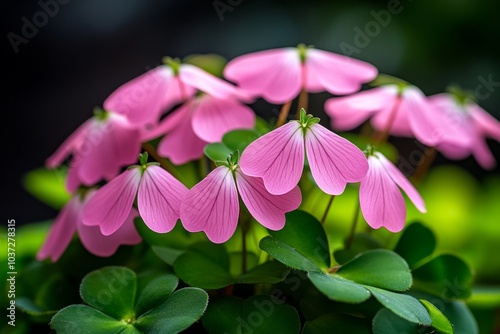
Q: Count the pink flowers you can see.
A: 11